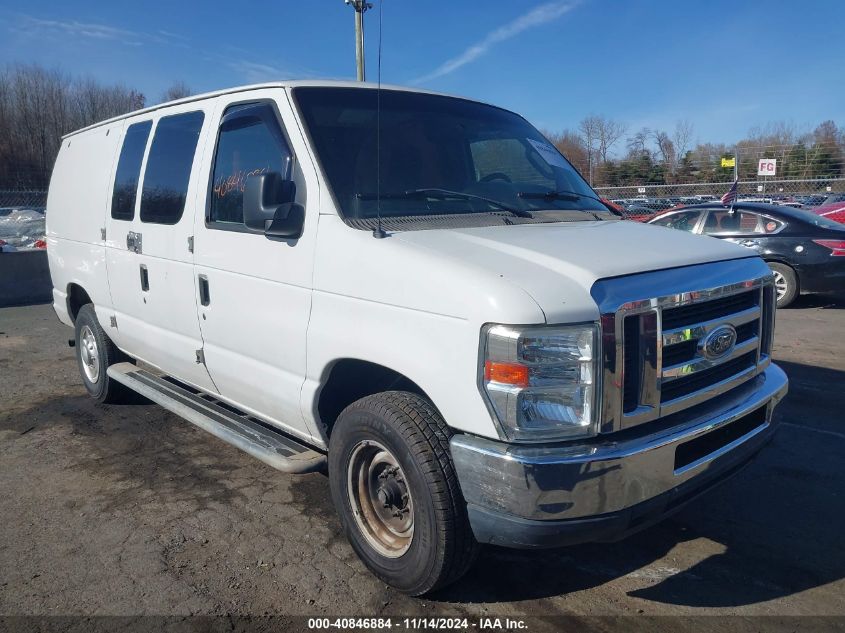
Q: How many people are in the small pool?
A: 0